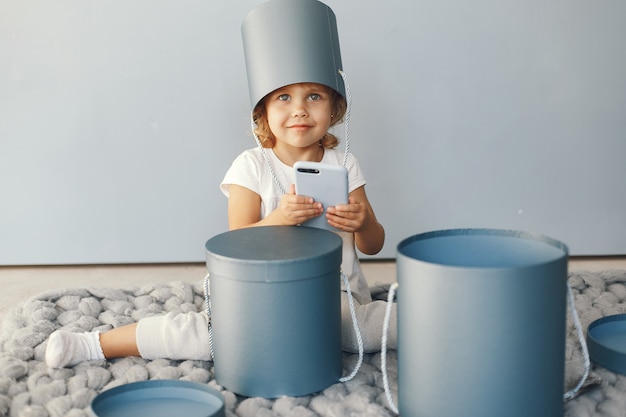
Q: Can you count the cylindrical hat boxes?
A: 3